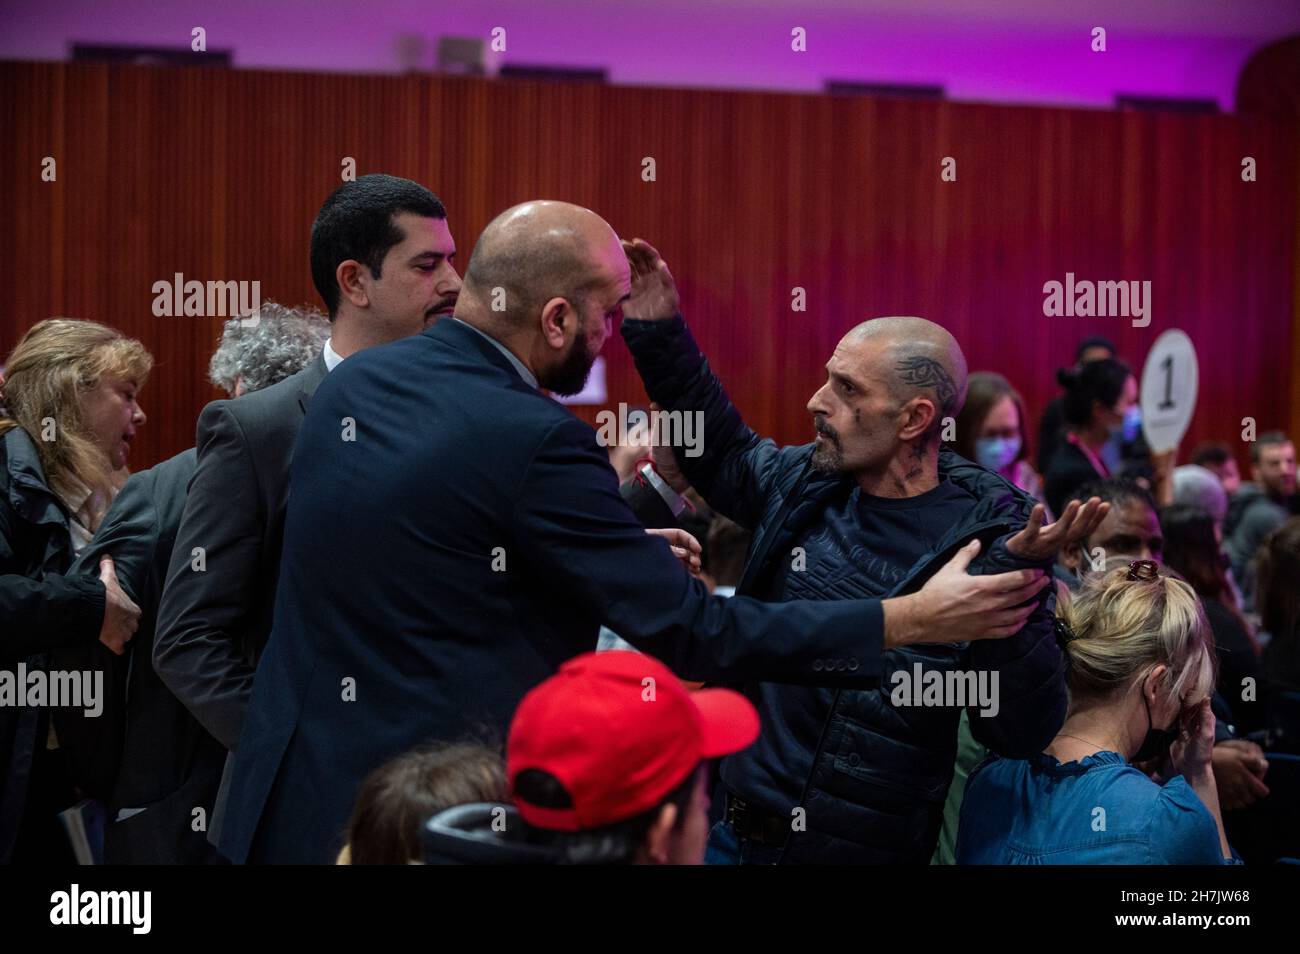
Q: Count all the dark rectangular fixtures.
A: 4